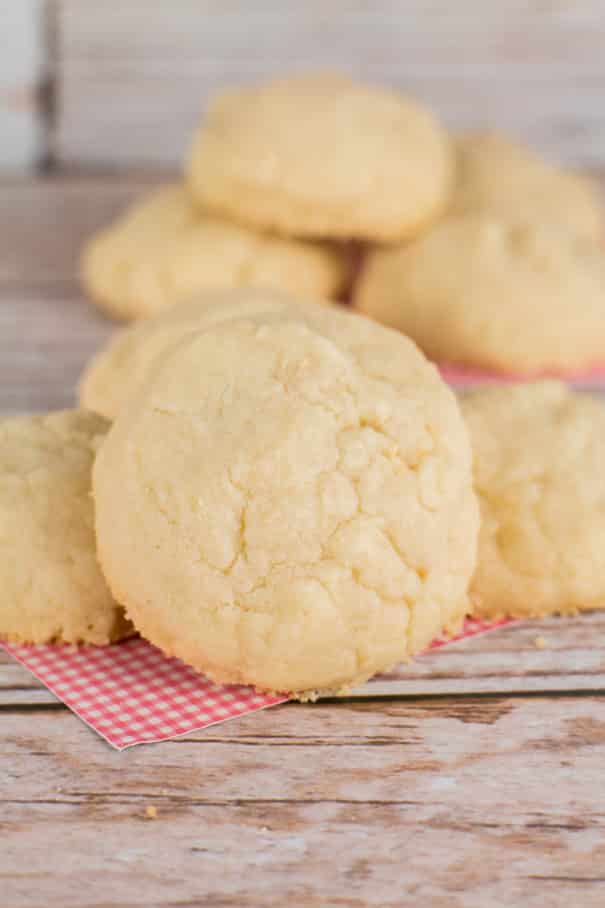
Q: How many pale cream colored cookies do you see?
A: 8